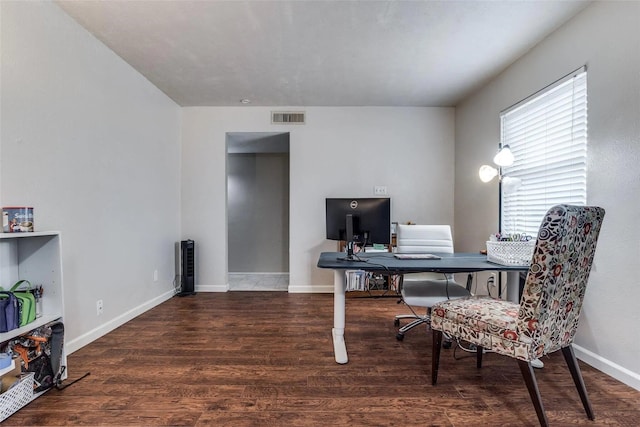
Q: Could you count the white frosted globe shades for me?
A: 3